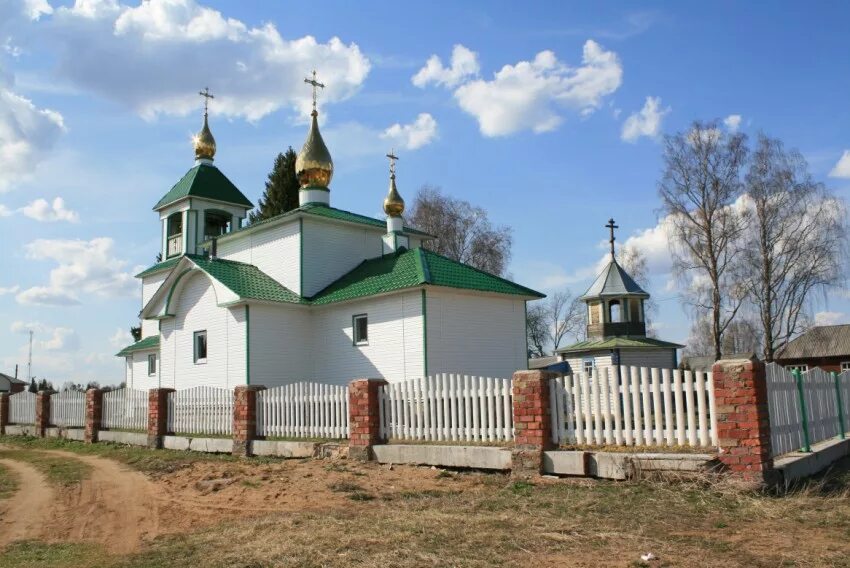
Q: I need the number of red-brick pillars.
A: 8